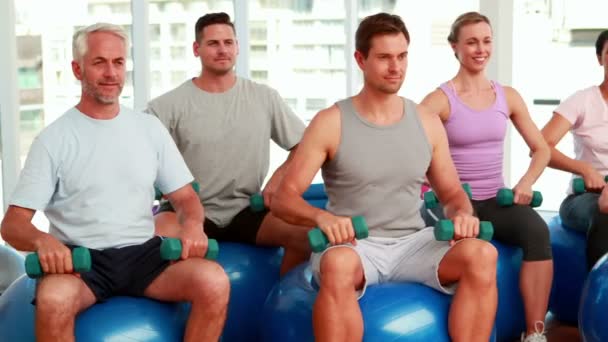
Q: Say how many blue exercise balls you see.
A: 6